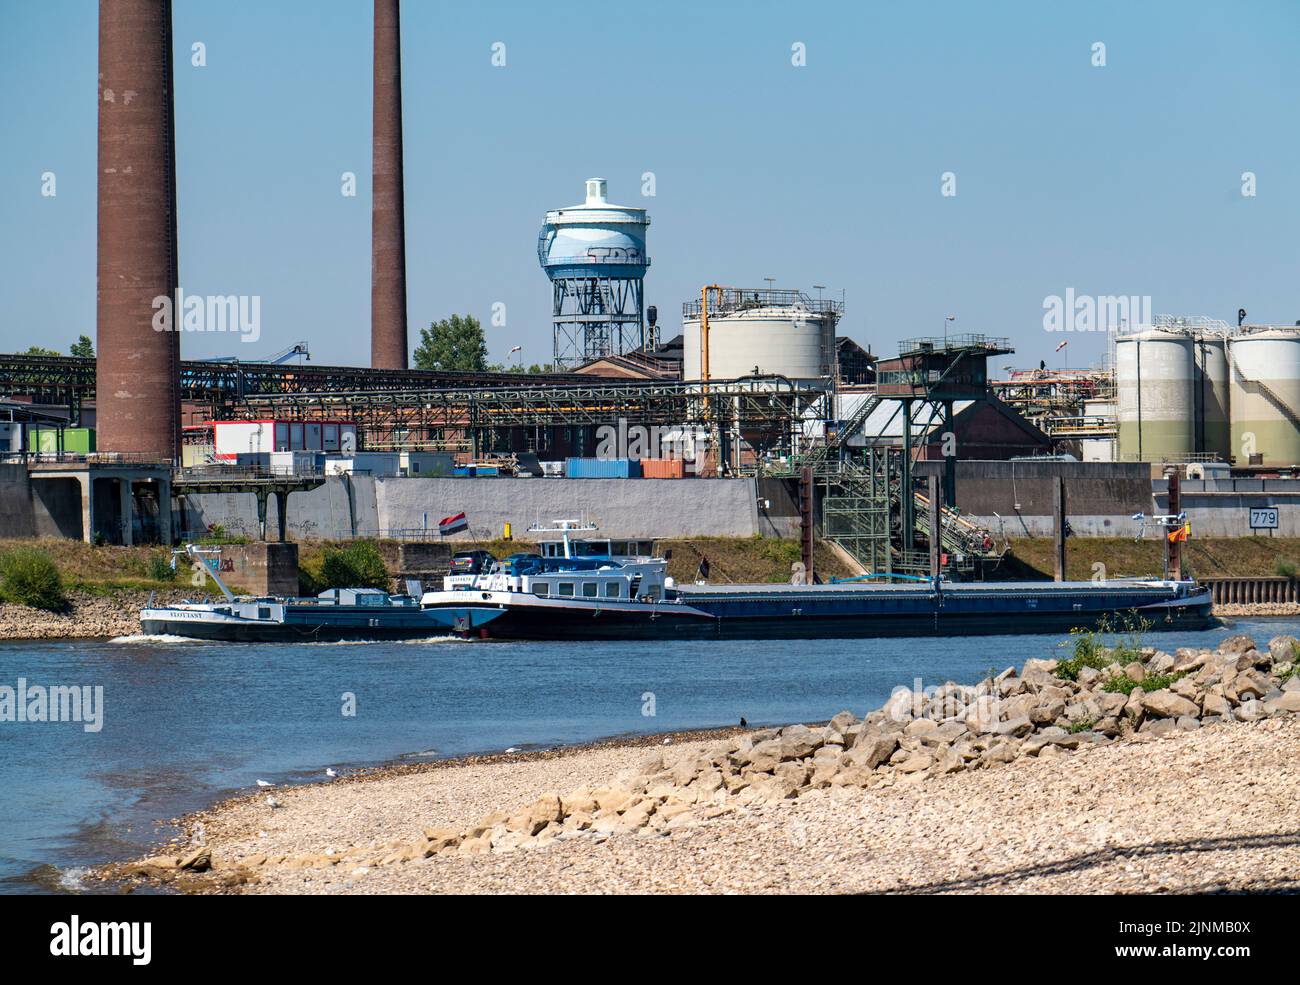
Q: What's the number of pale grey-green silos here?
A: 3